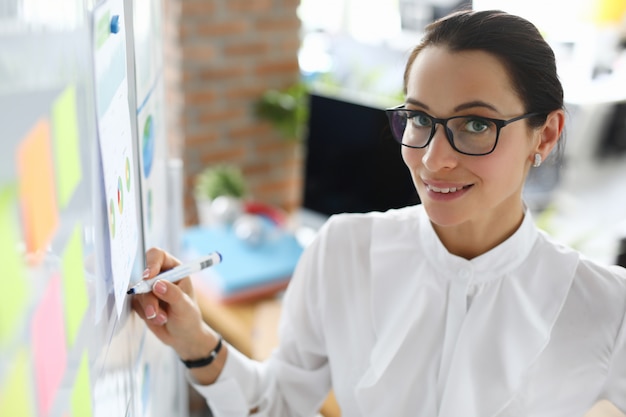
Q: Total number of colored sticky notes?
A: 7